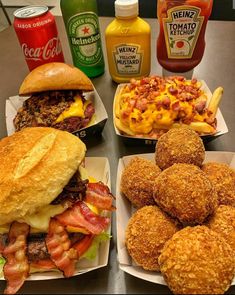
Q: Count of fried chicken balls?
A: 7